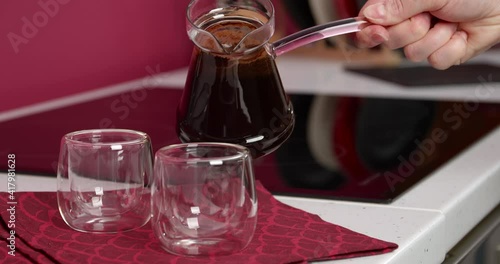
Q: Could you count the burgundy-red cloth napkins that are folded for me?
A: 1